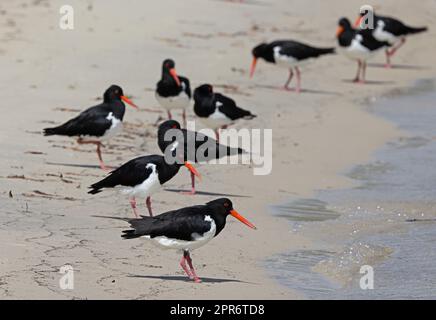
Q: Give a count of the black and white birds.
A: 9